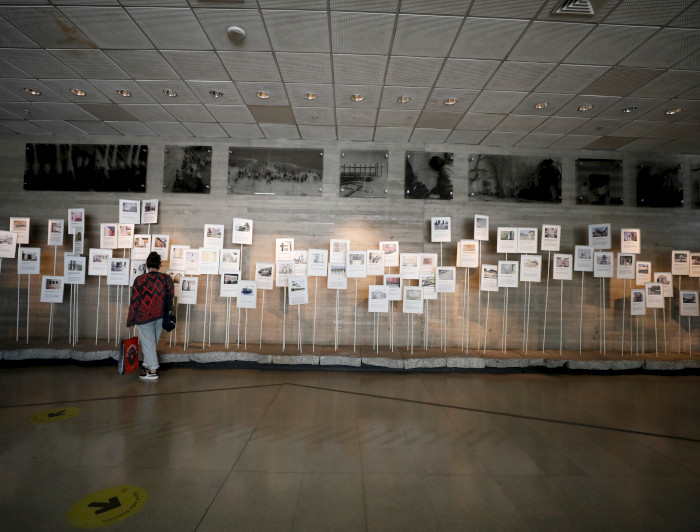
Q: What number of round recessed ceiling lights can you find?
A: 14